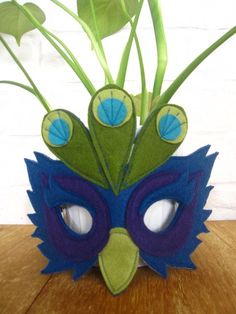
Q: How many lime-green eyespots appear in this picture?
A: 3